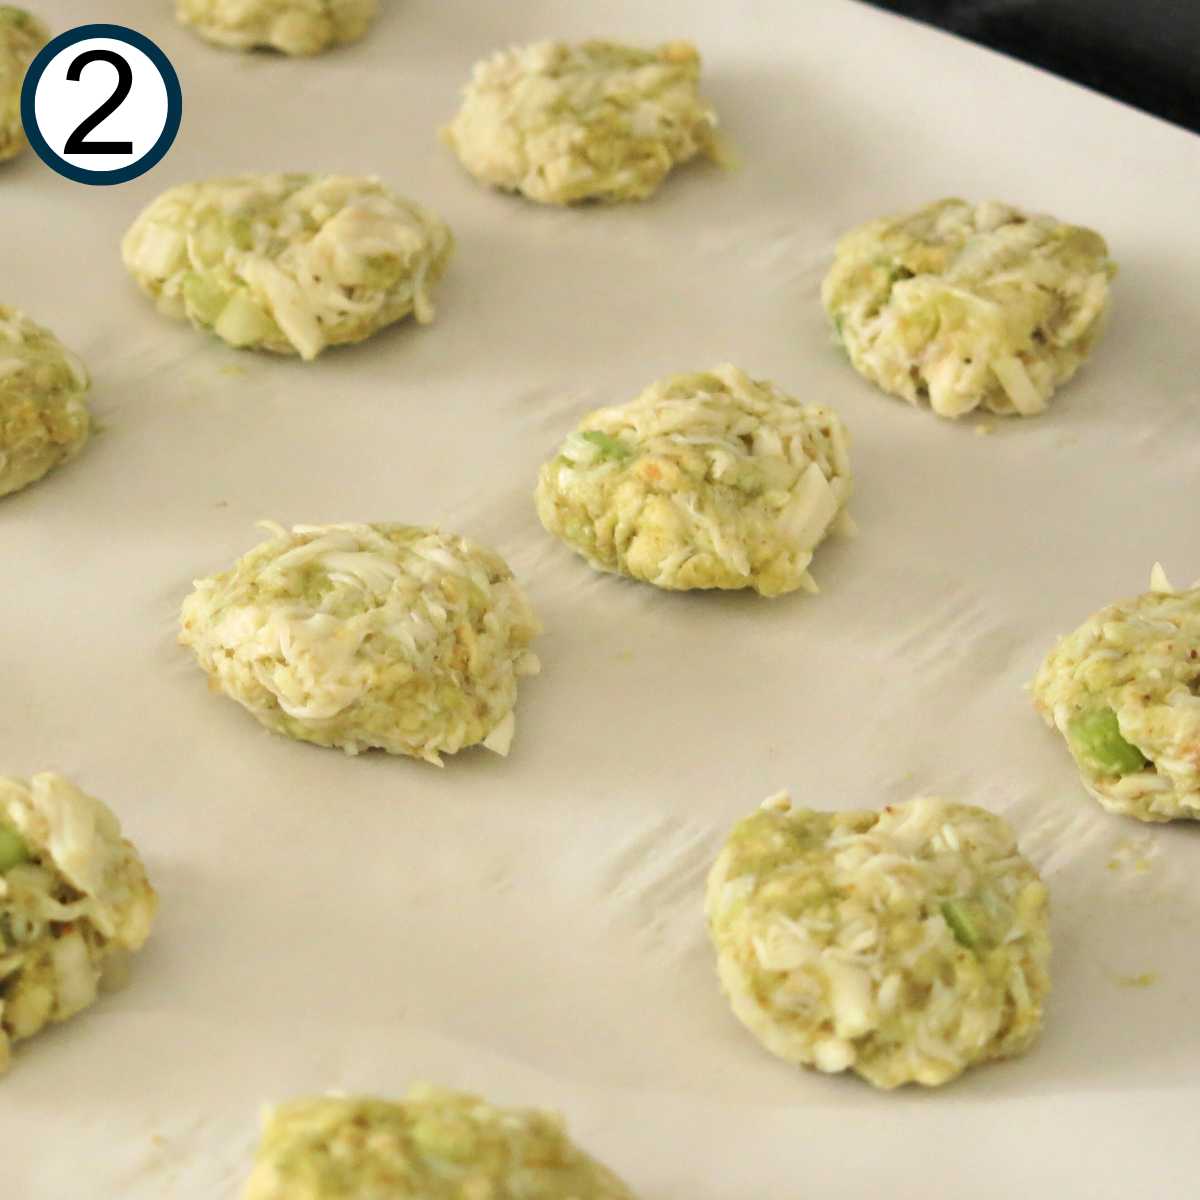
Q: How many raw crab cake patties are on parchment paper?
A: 12